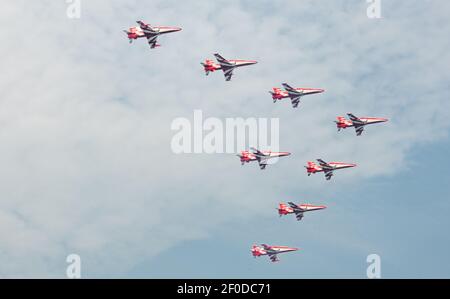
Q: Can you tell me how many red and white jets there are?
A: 8